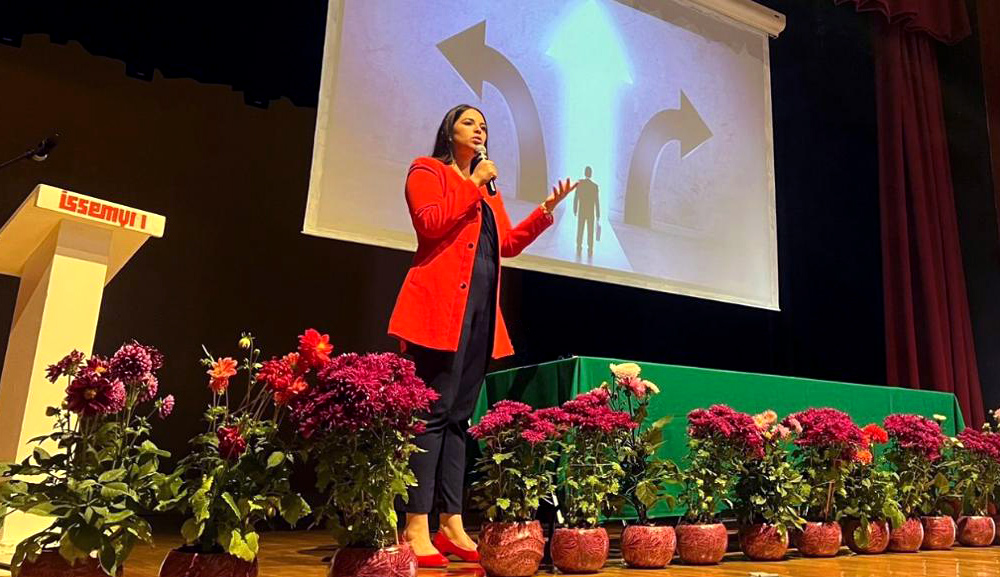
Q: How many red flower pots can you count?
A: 13